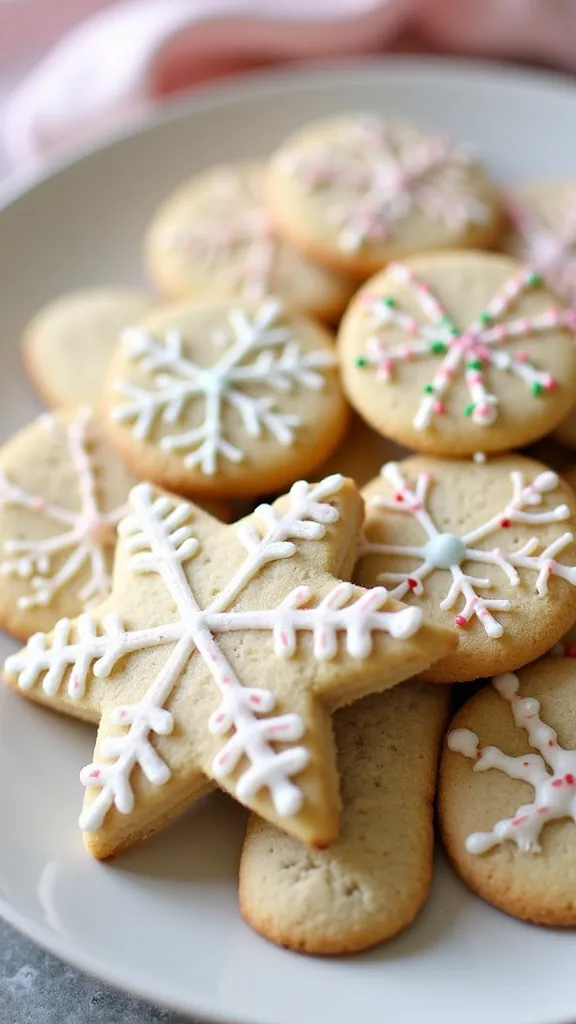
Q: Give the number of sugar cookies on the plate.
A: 11